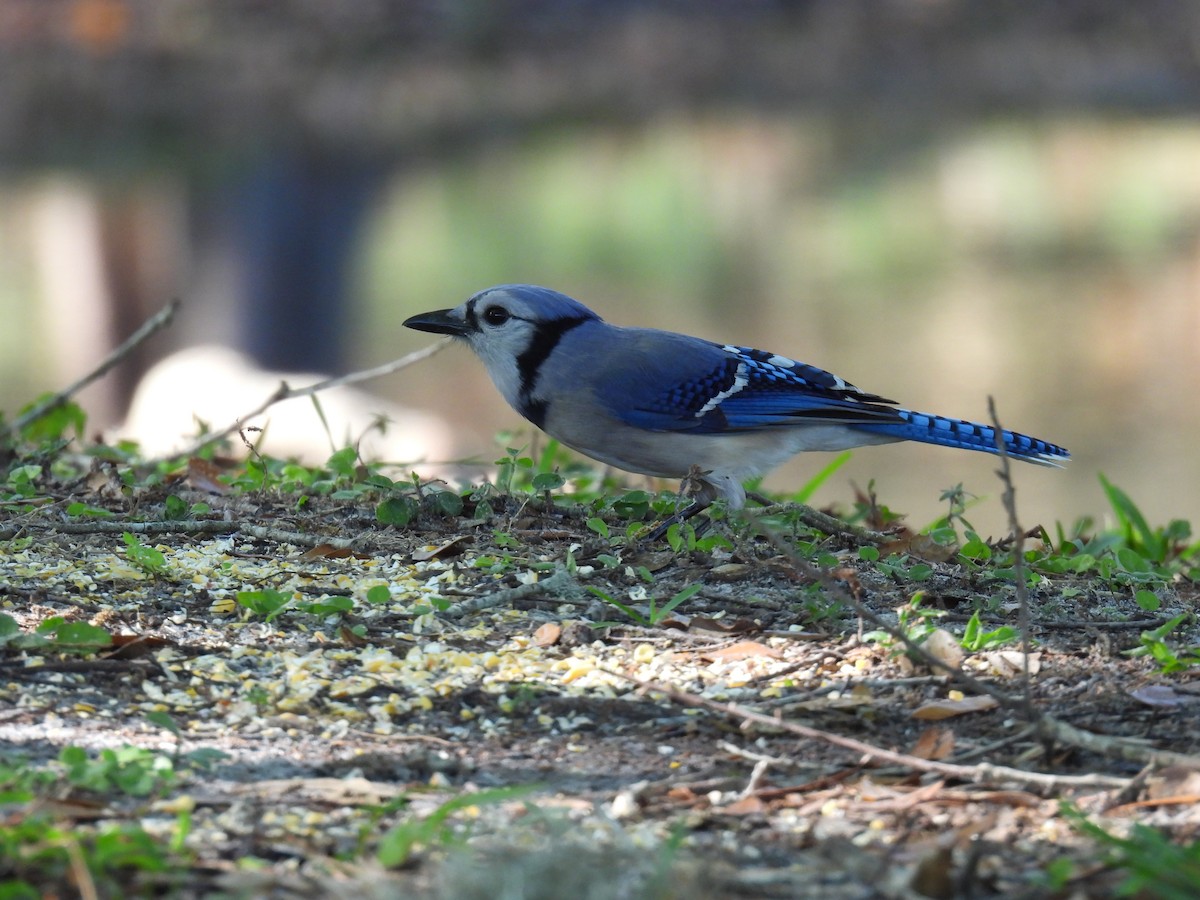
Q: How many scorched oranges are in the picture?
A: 0